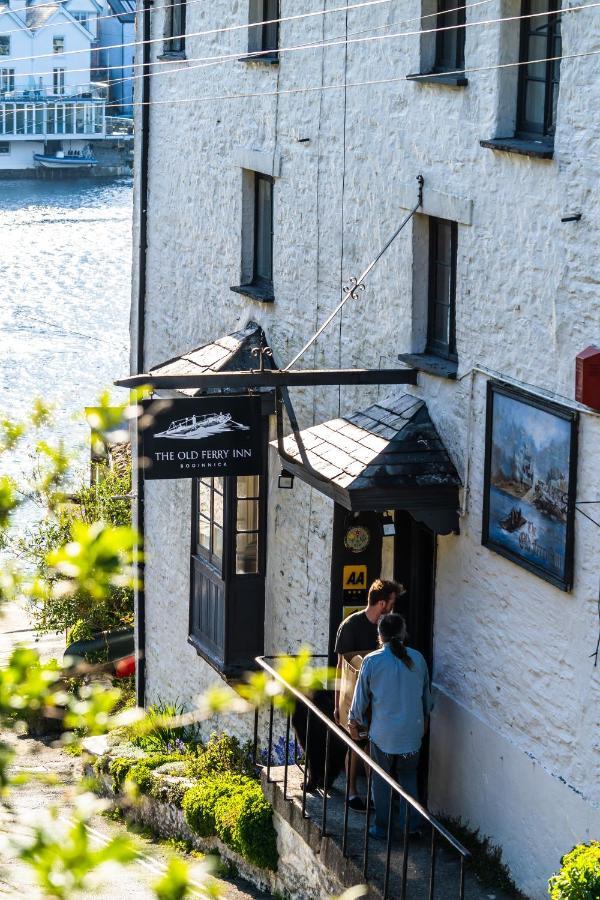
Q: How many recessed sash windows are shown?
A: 6